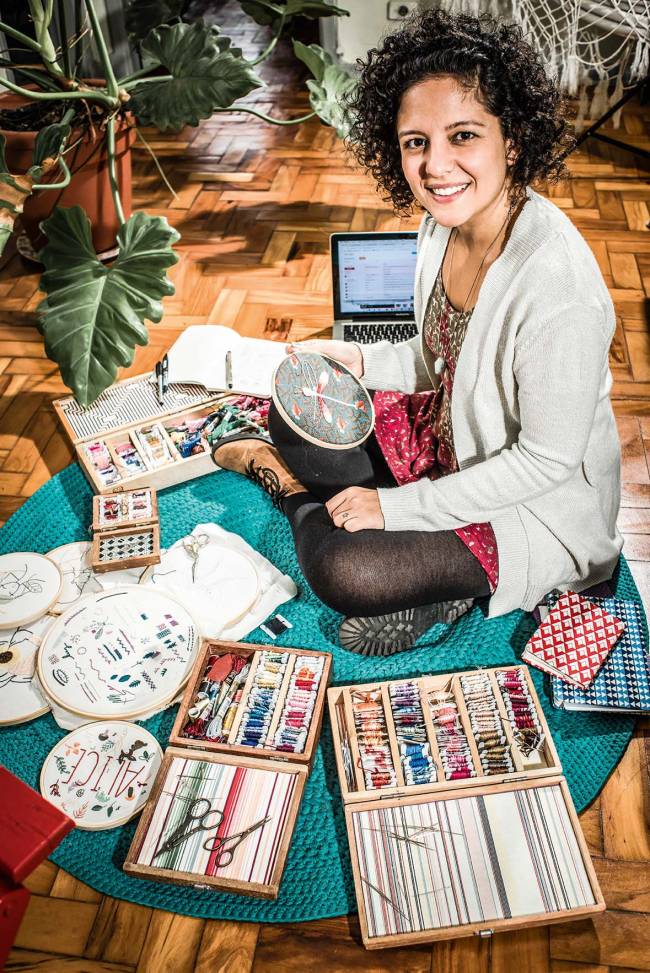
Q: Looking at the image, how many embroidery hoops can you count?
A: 7